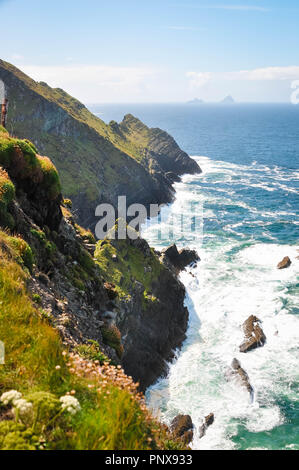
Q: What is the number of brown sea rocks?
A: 5